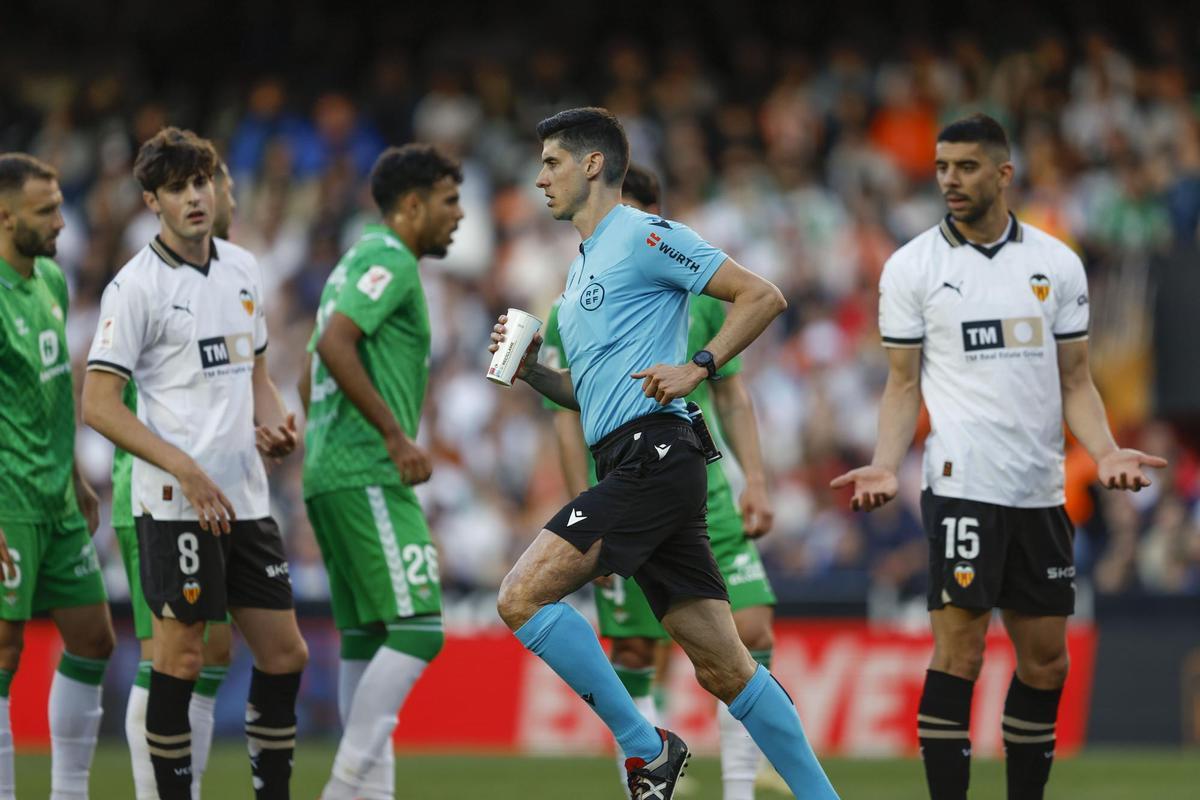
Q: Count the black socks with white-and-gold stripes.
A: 4